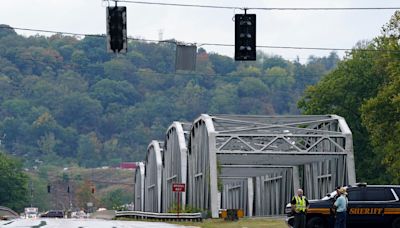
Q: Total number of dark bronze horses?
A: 0